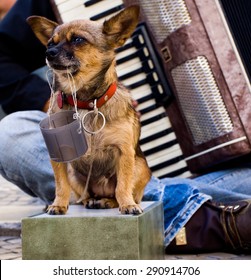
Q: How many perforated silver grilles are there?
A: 2